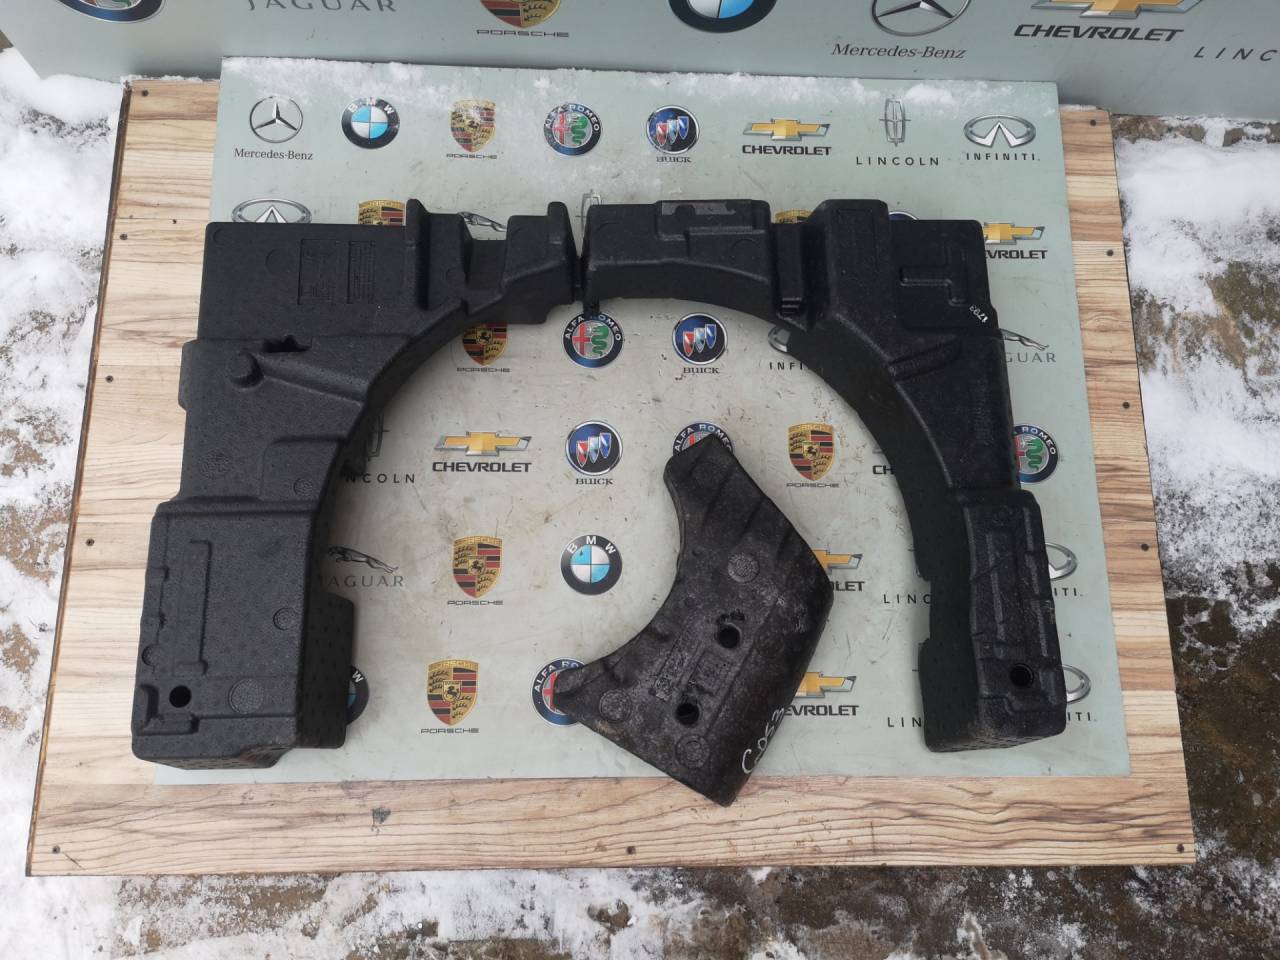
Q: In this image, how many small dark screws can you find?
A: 11